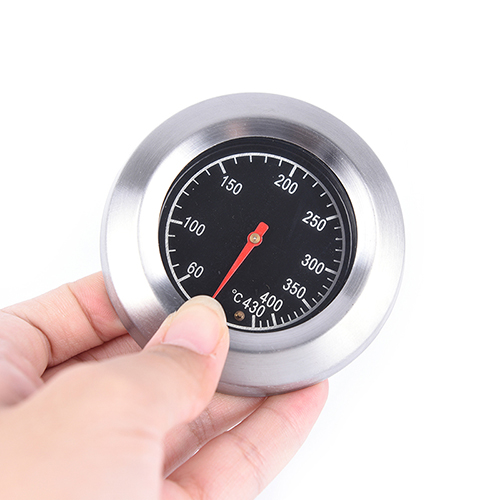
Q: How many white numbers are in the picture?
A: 9